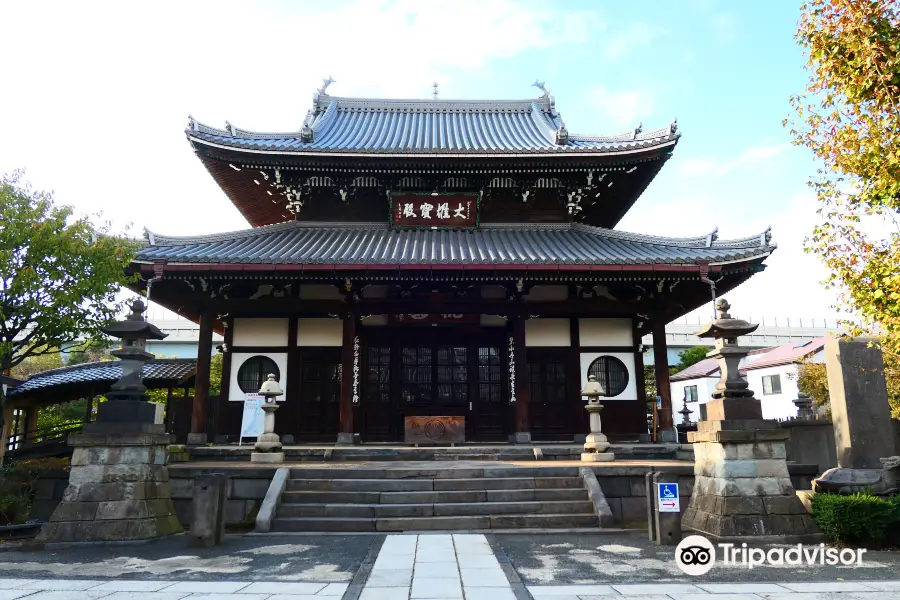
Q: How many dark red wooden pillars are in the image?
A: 4